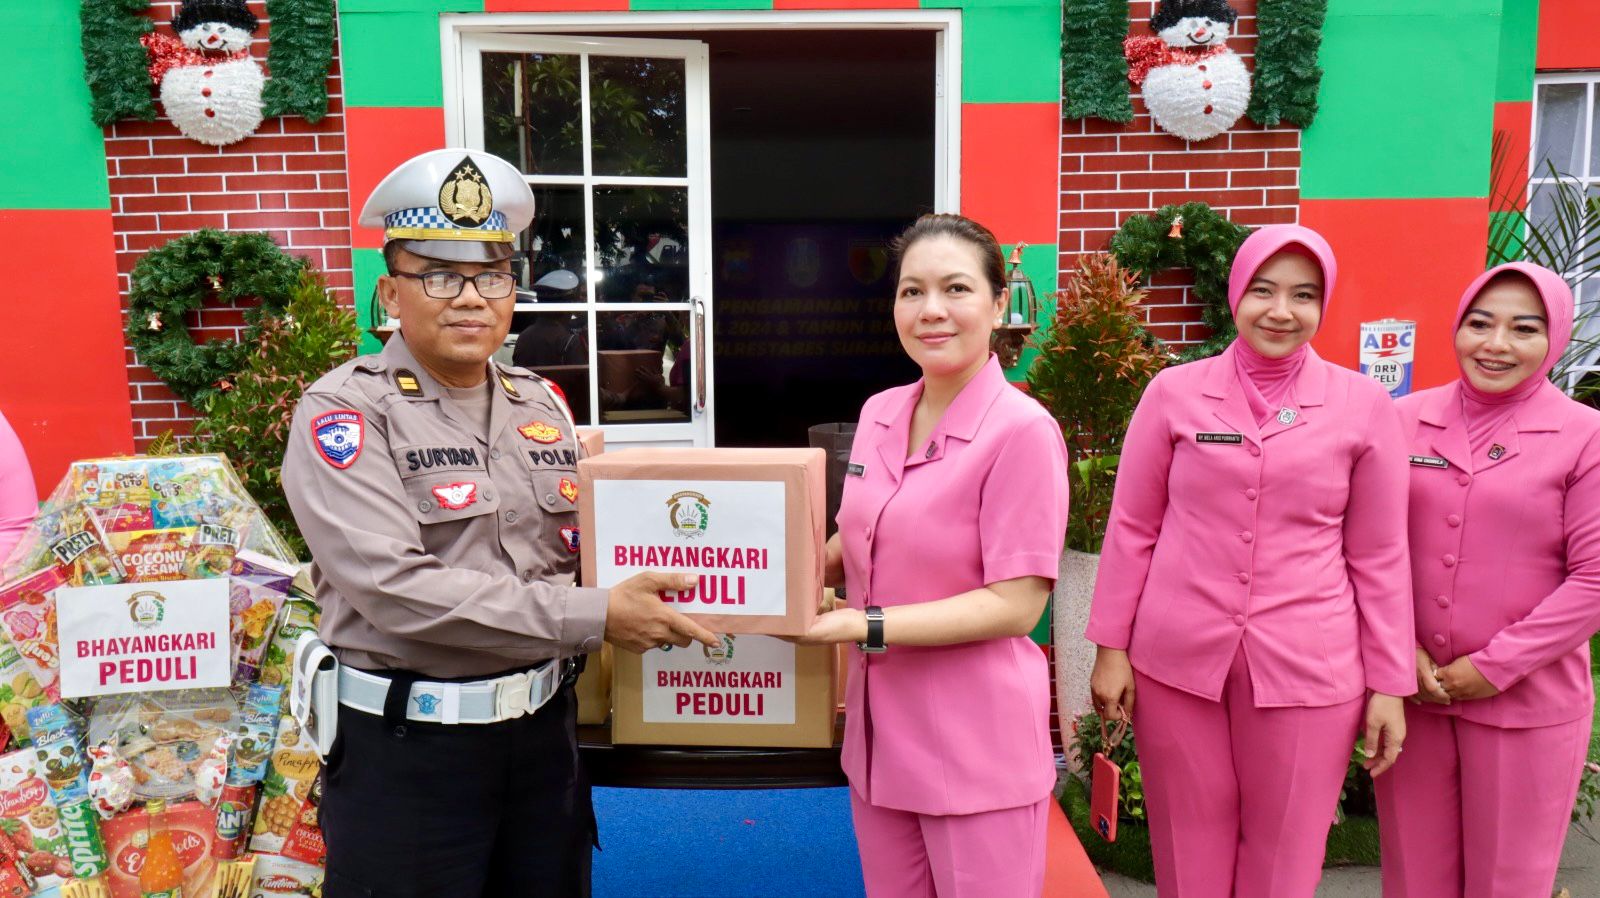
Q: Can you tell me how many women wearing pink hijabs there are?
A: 2